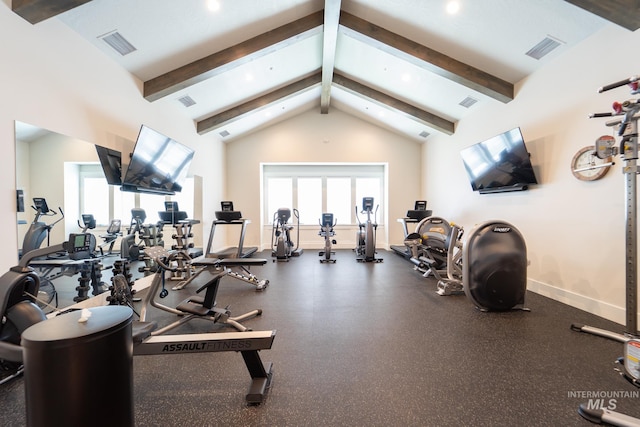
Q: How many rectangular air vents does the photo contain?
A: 6